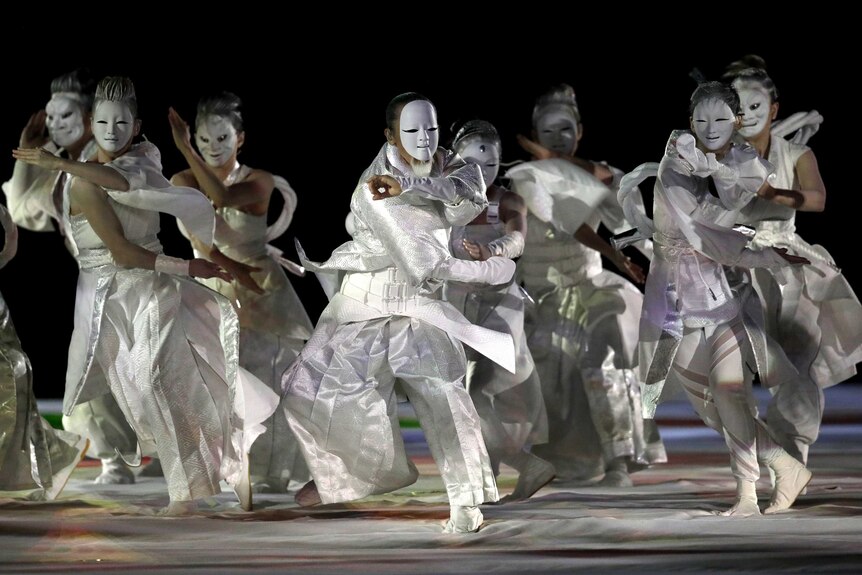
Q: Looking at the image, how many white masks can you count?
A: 8